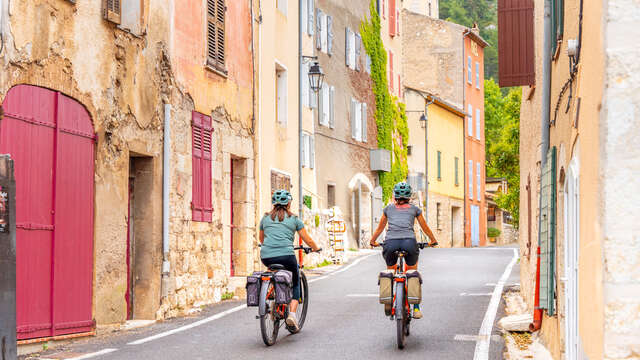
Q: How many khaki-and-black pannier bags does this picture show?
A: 2